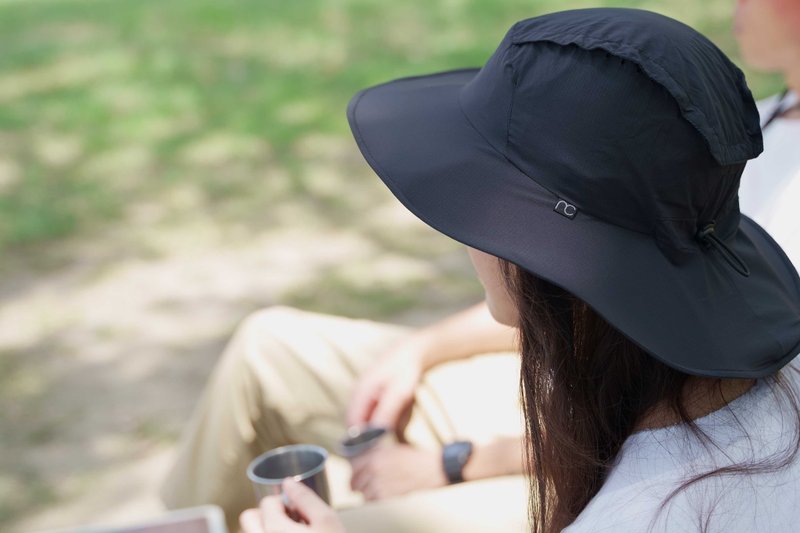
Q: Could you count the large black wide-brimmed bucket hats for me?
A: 1